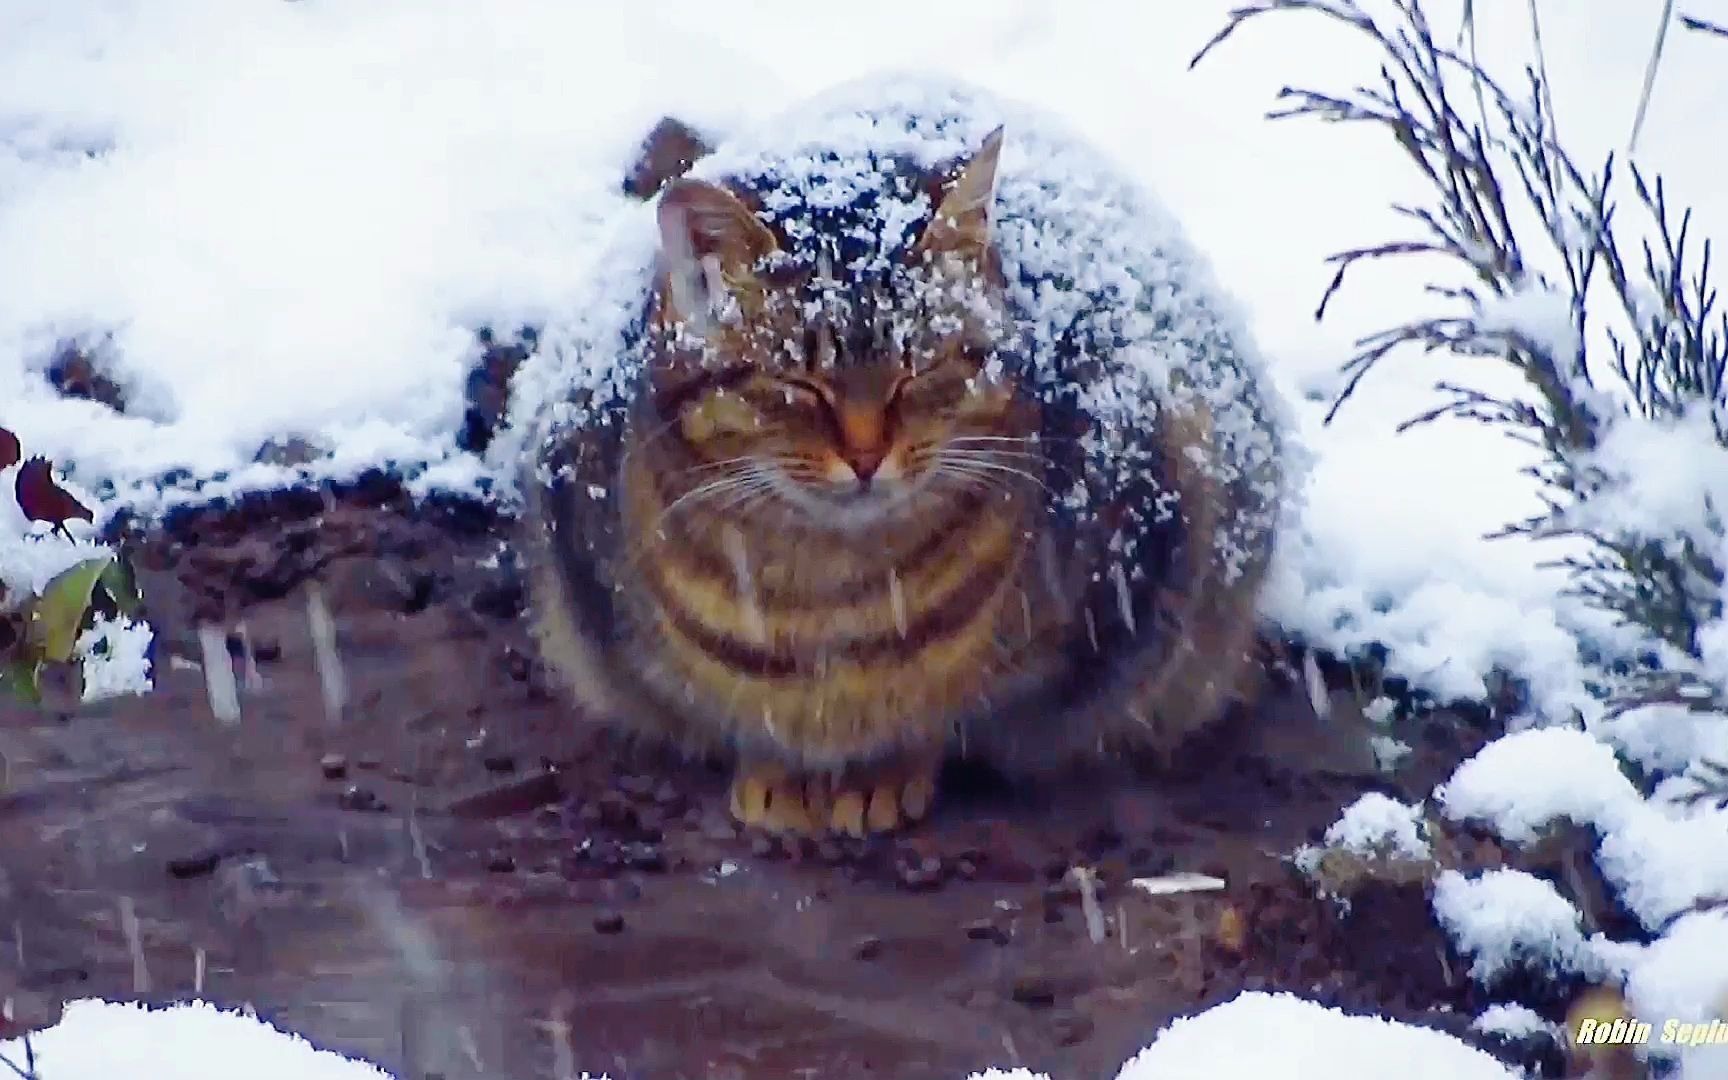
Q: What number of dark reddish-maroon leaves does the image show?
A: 2